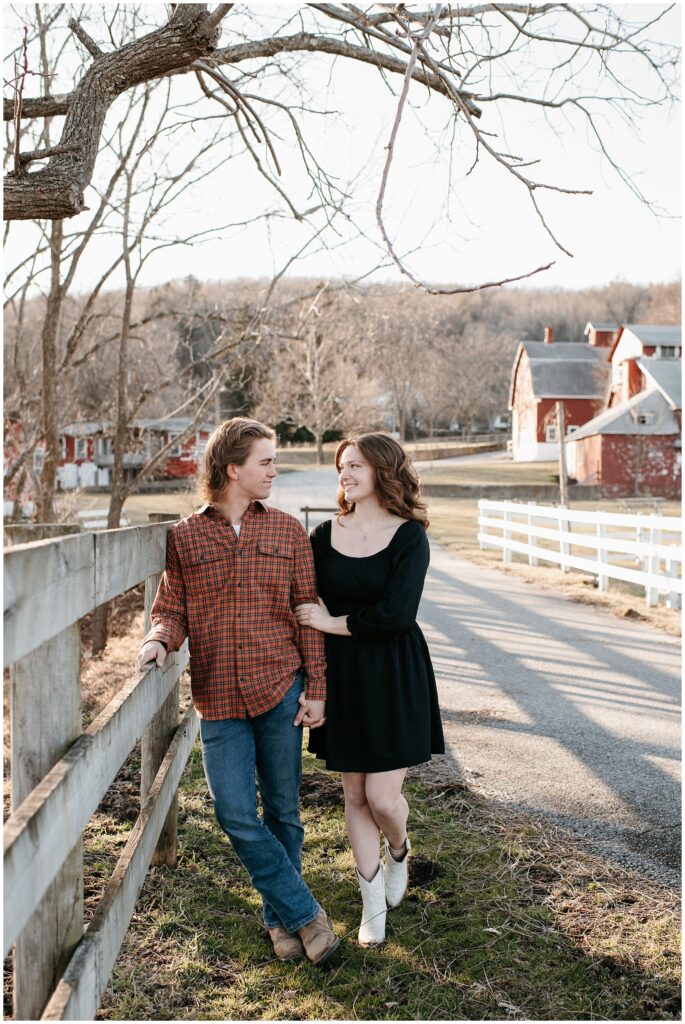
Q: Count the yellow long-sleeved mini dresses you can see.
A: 0